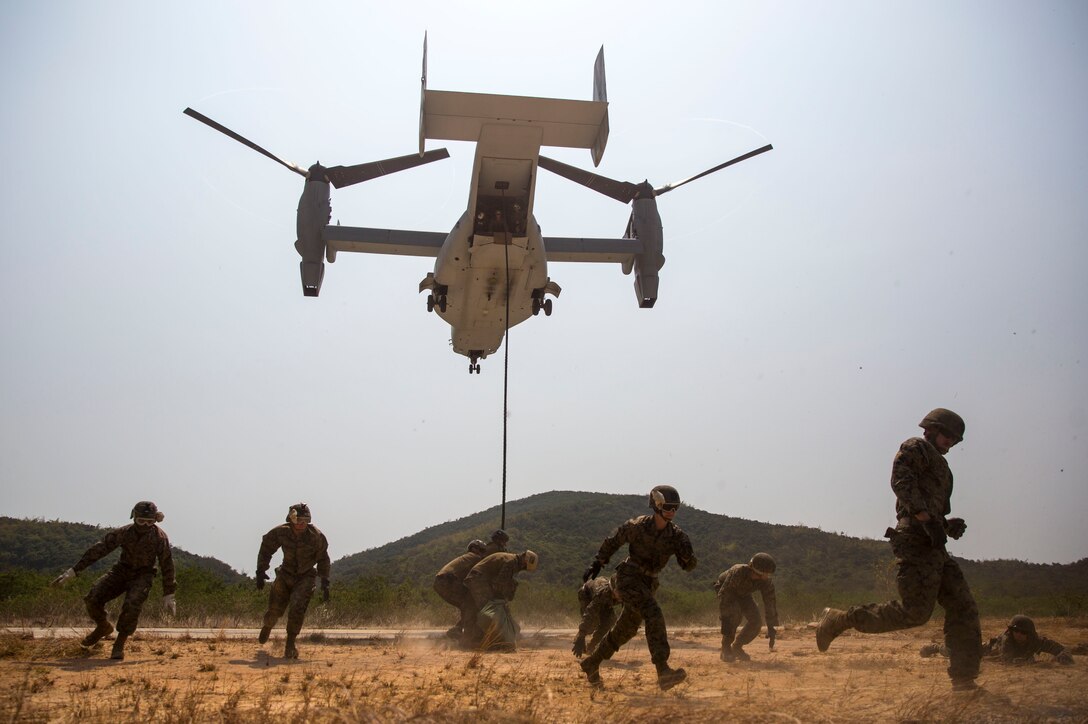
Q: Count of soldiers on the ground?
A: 10